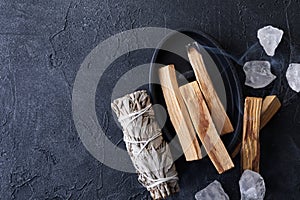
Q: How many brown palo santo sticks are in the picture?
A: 5